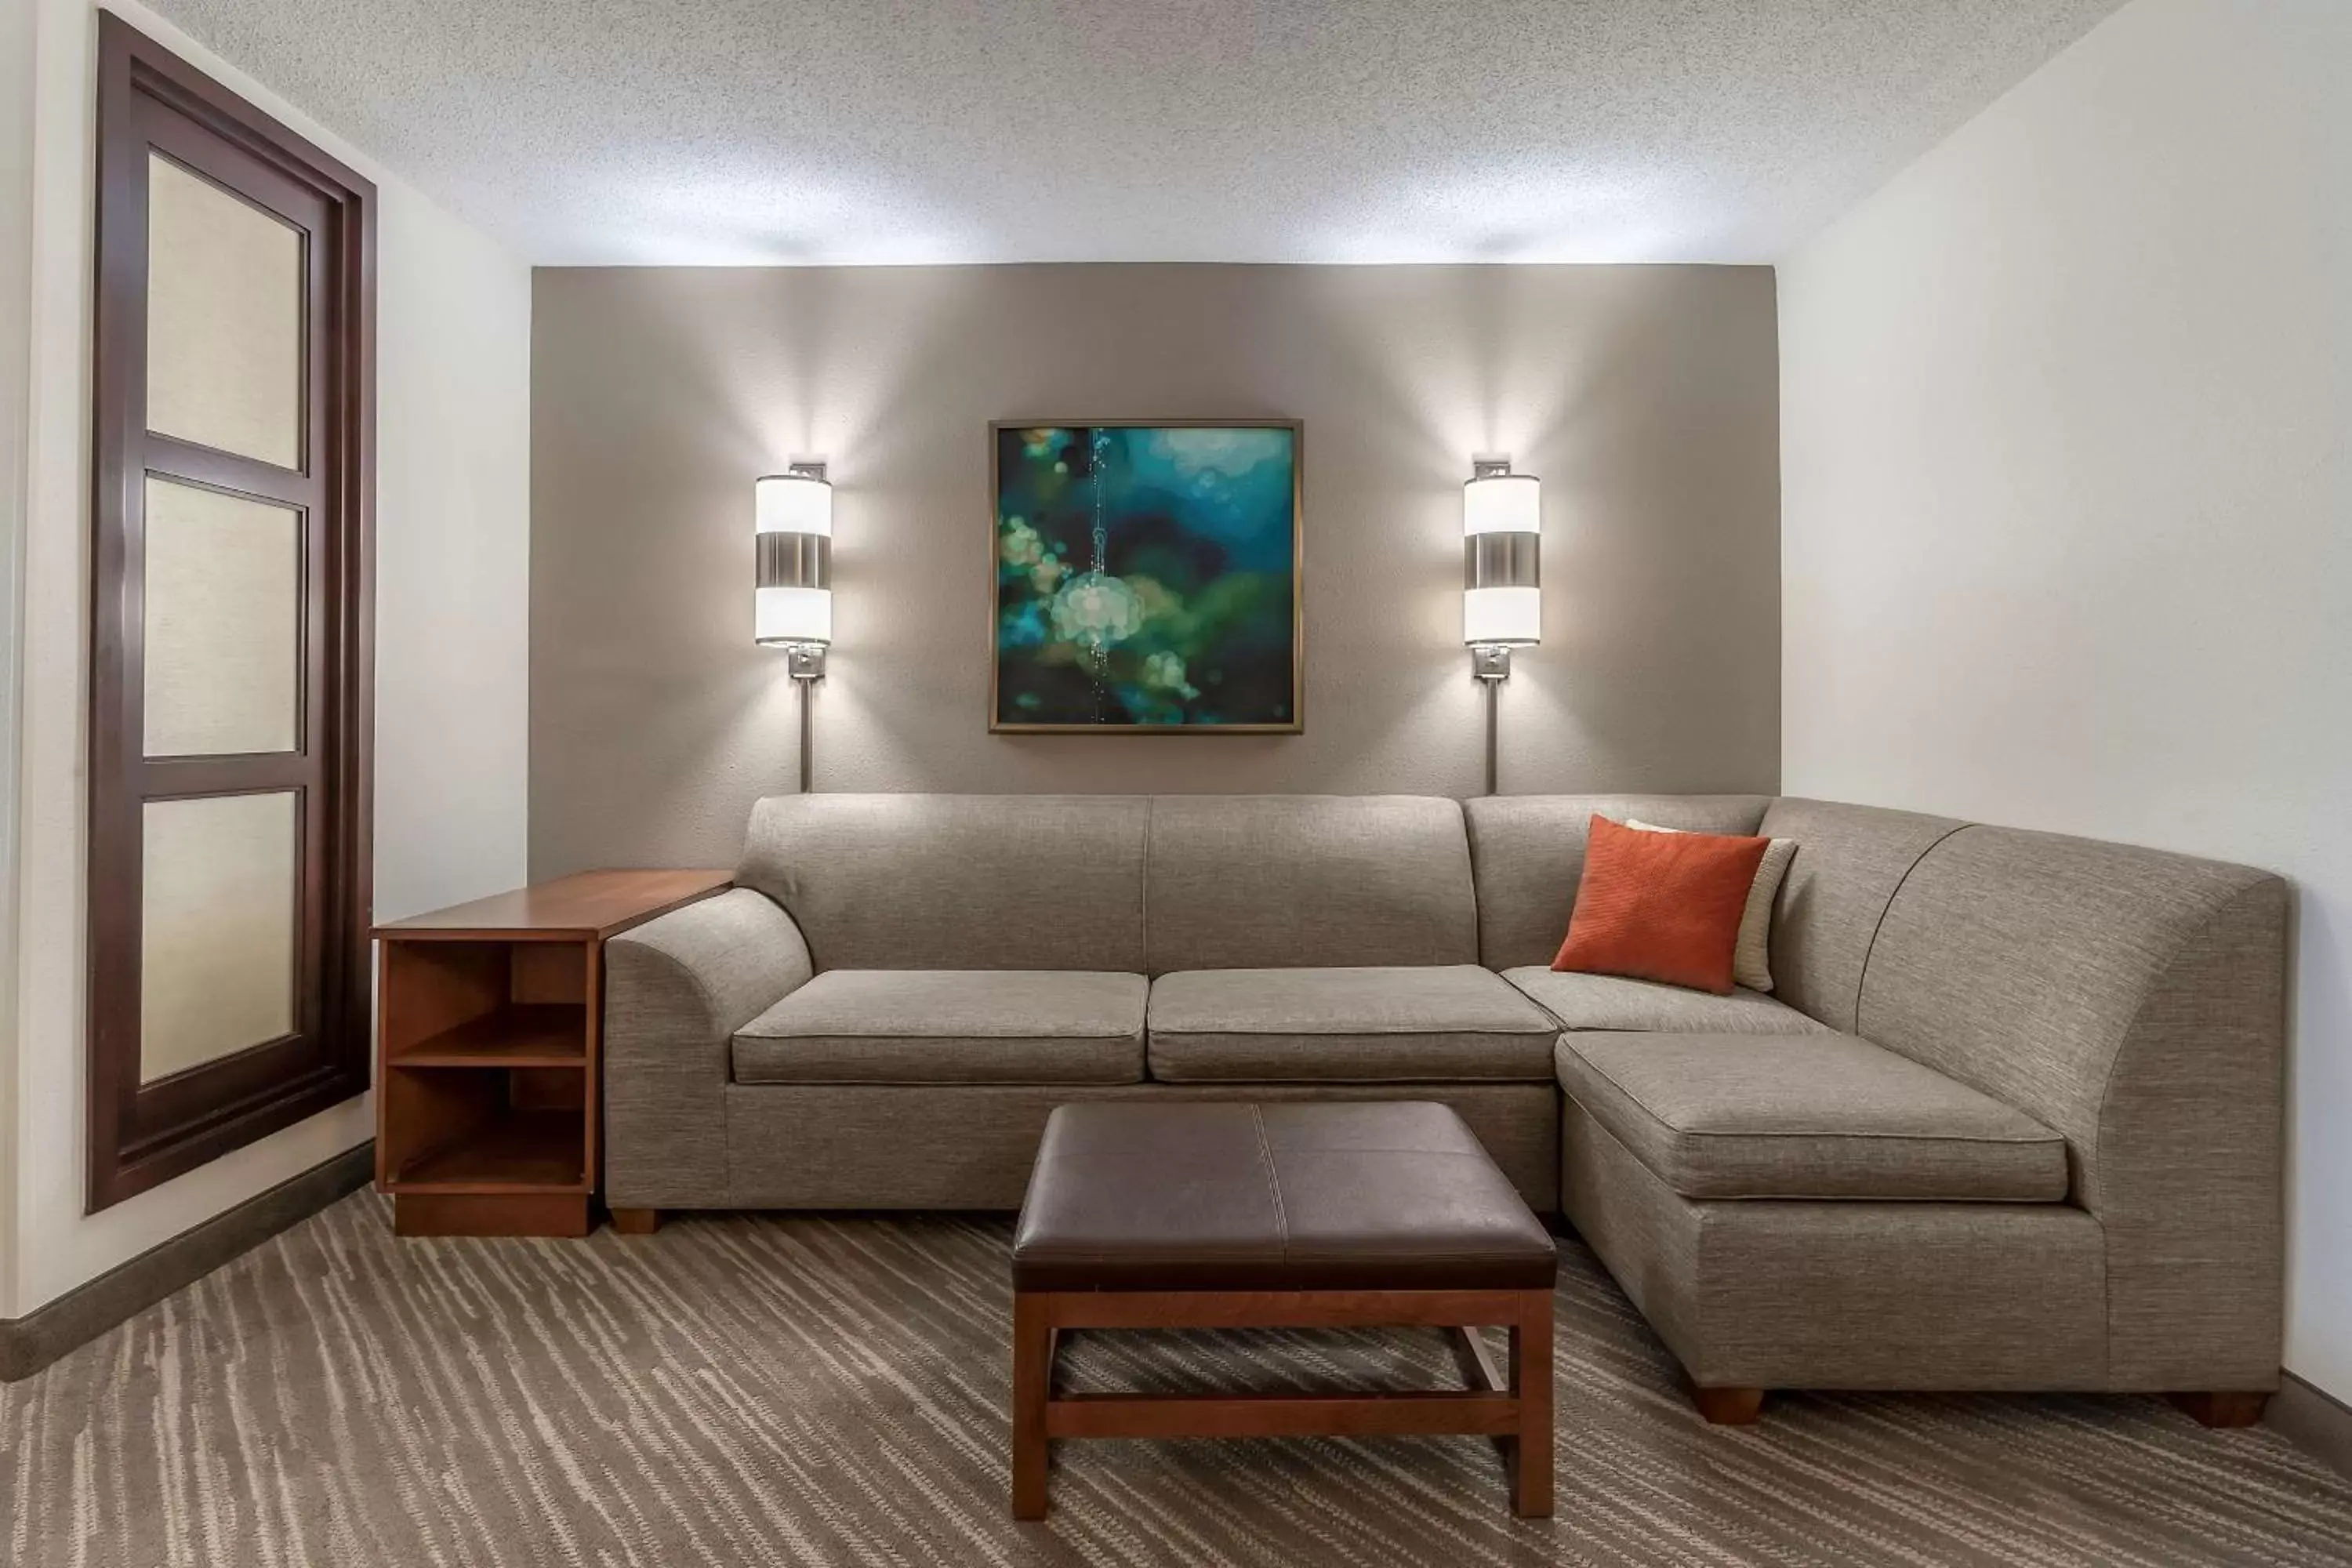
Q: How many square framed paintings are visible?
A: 1